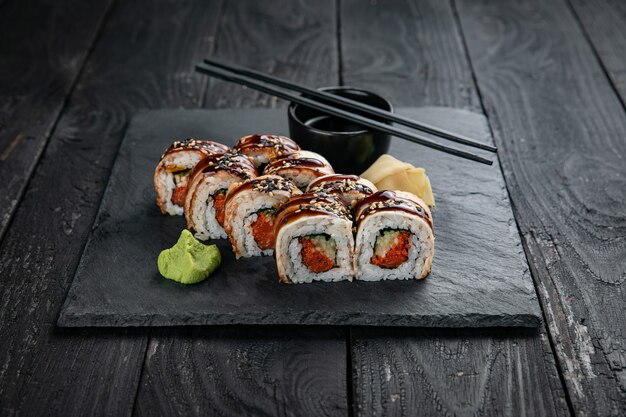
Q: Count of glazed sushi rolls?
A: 8